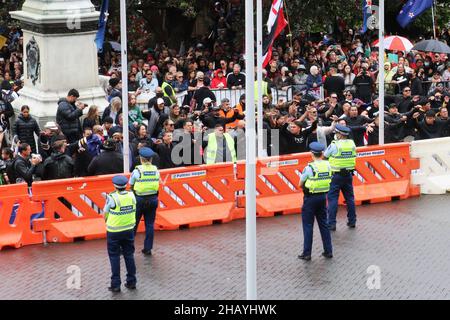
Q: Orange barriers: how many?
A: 5